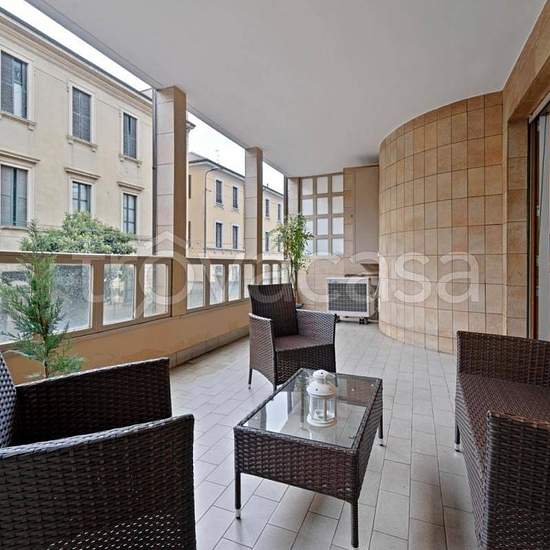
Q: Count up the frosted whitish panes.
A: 12